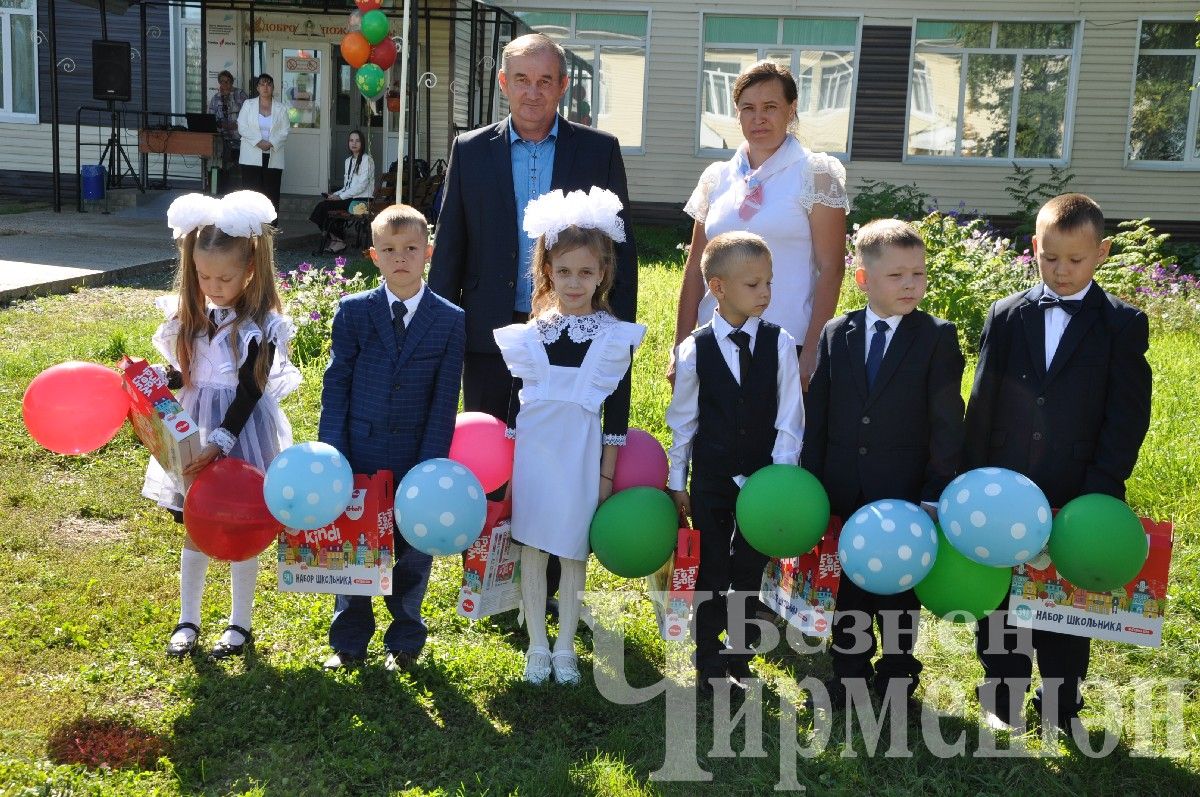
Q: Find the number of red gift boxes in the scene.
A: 6